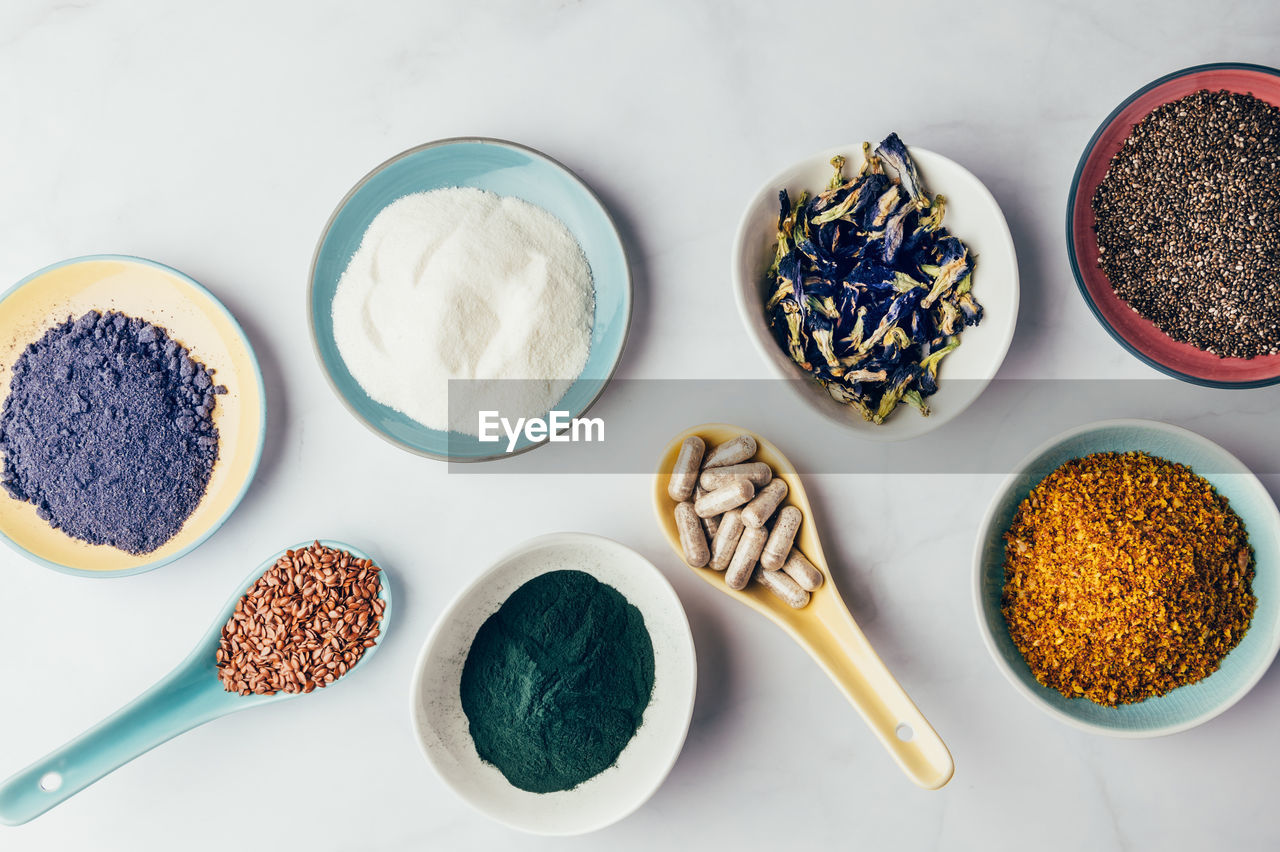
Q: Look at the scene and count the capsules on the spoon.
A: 12